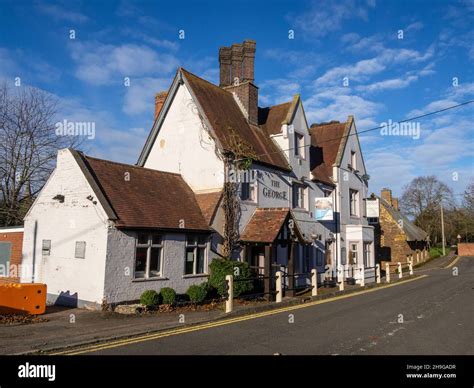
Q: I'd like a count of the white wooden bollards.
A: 9